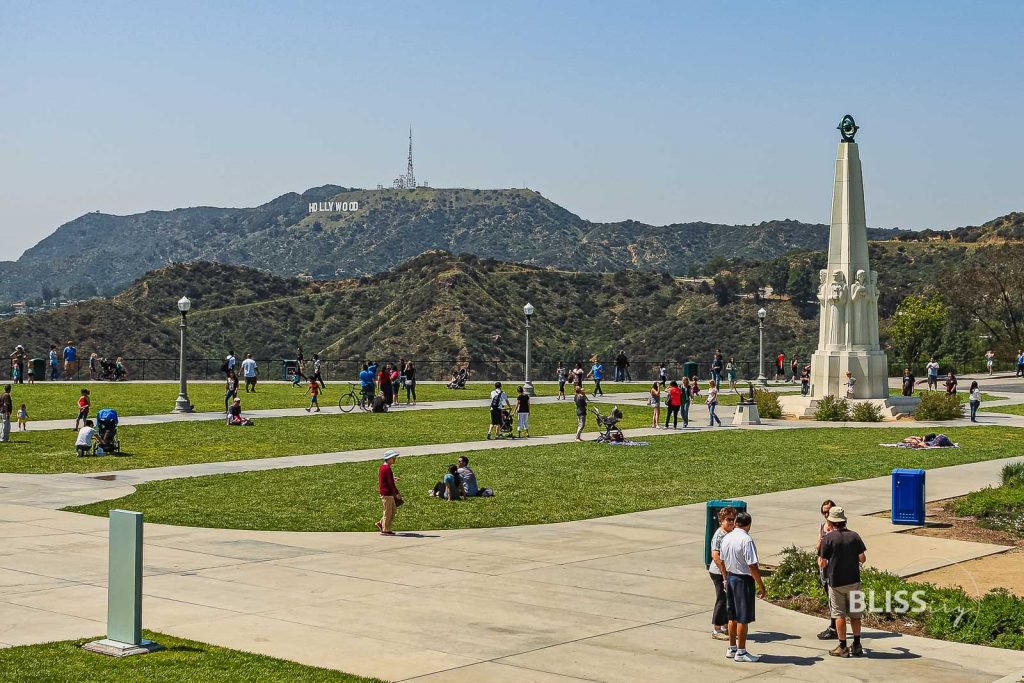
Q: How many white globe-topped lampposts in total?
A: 3